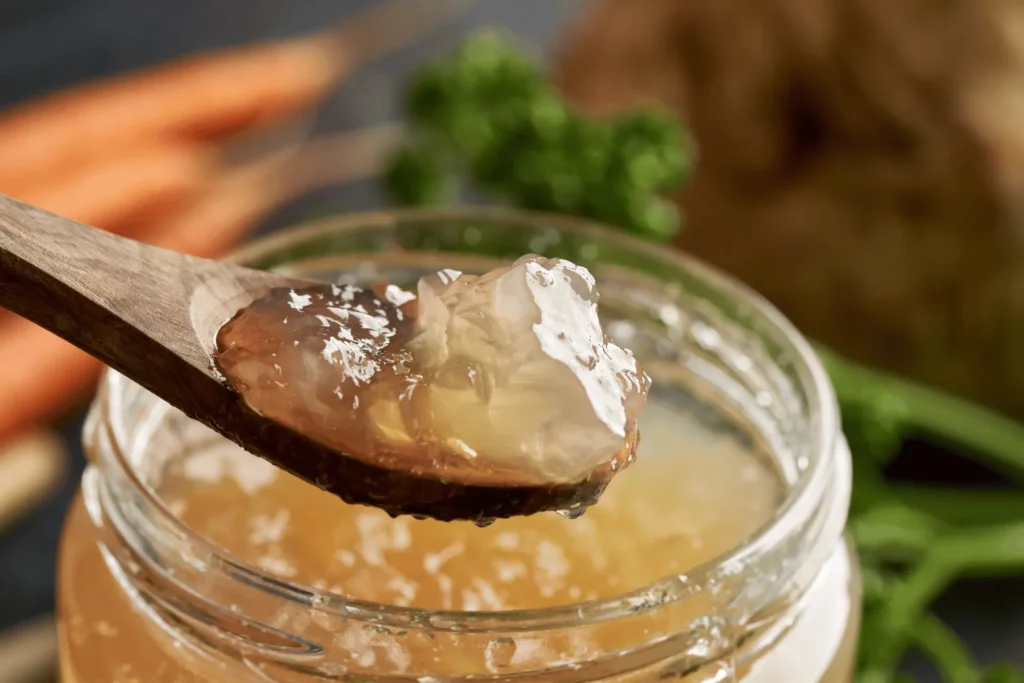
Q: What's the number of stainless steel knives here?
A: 0